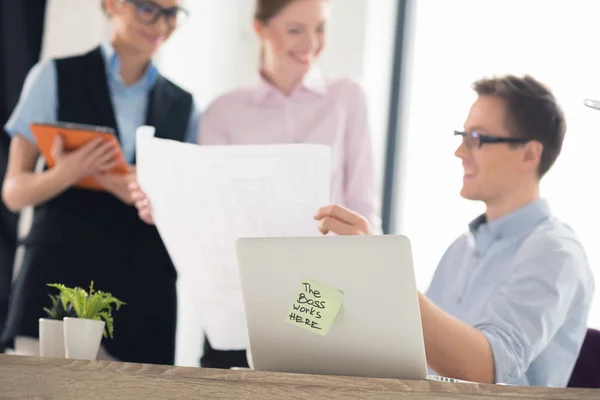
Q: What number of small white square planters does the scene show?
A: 2